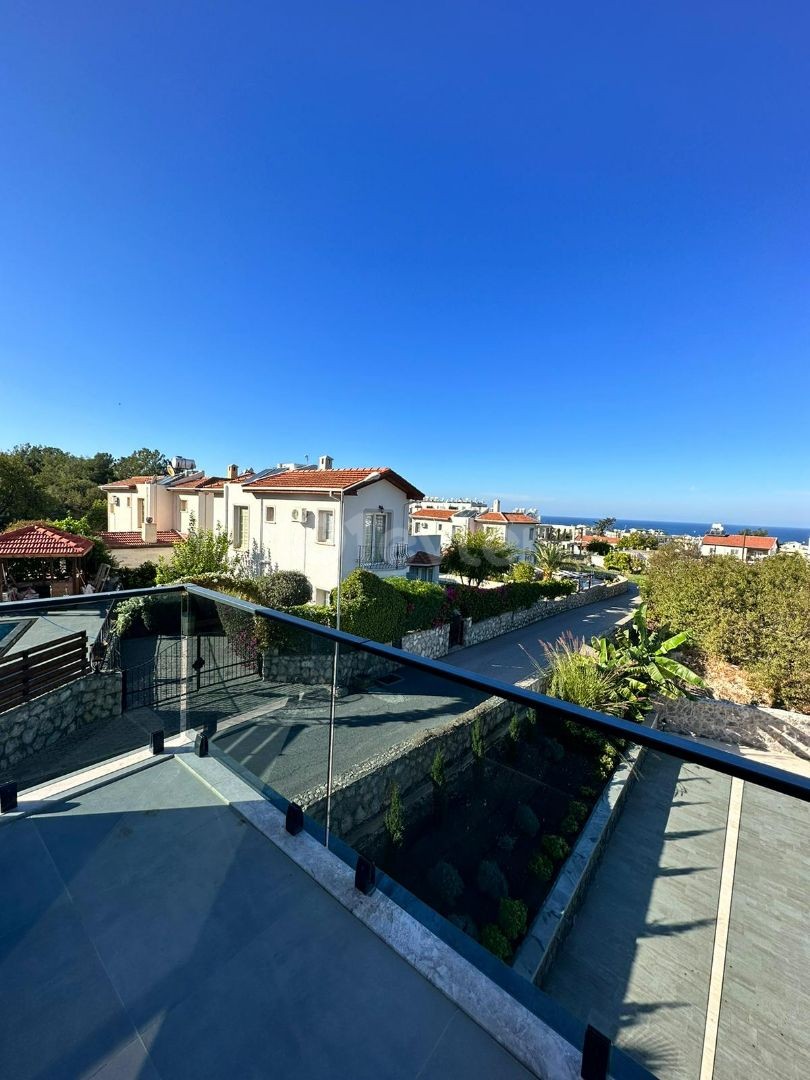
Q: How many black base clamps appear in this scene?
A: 6